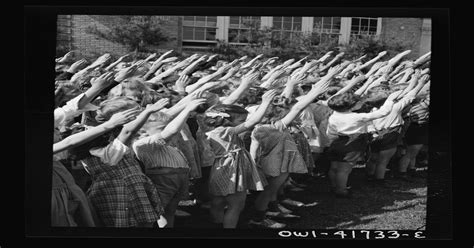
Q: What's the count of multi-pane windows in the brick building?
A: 5